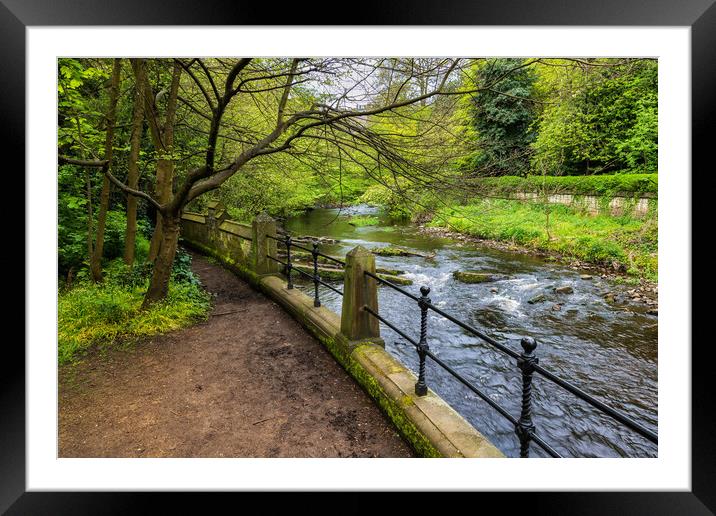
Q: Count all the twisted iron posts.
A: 4